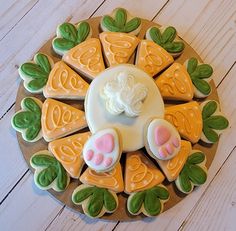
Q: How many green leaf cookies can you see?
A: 11